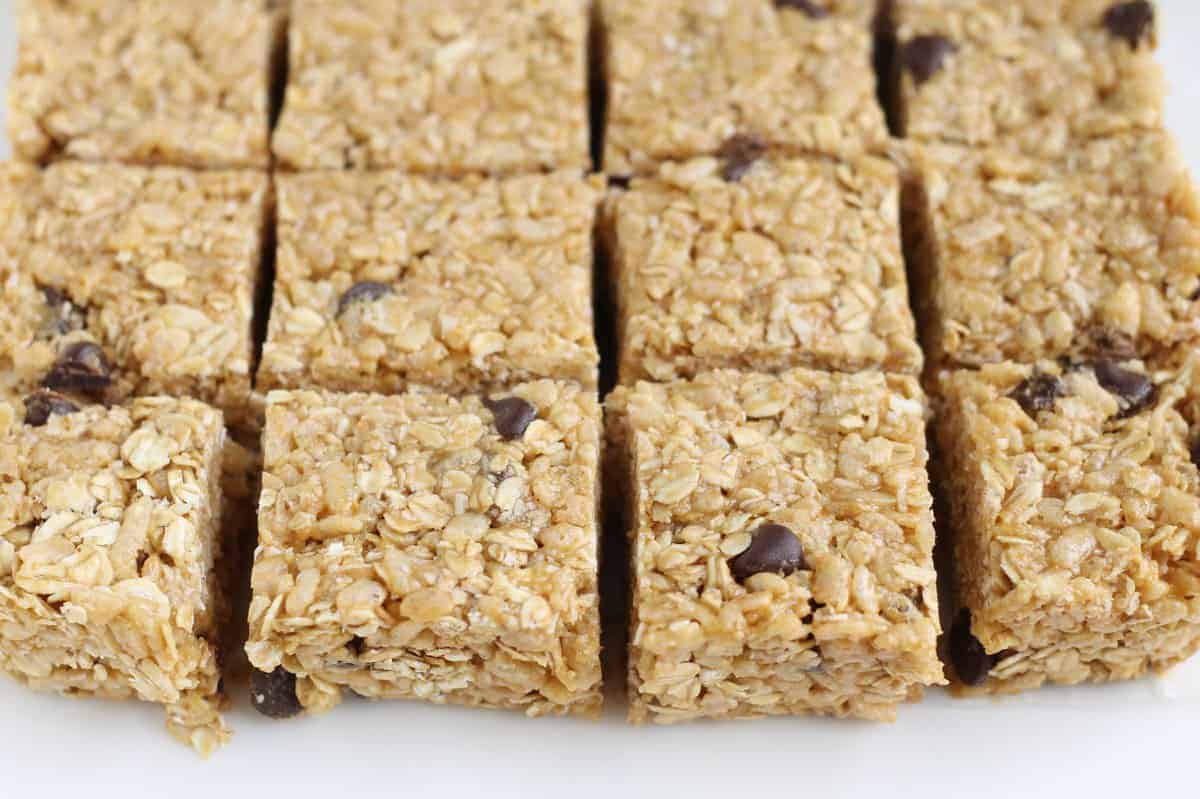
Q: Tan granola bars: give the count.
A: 12